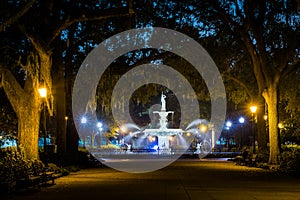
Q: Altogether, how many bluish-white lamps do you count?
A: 4